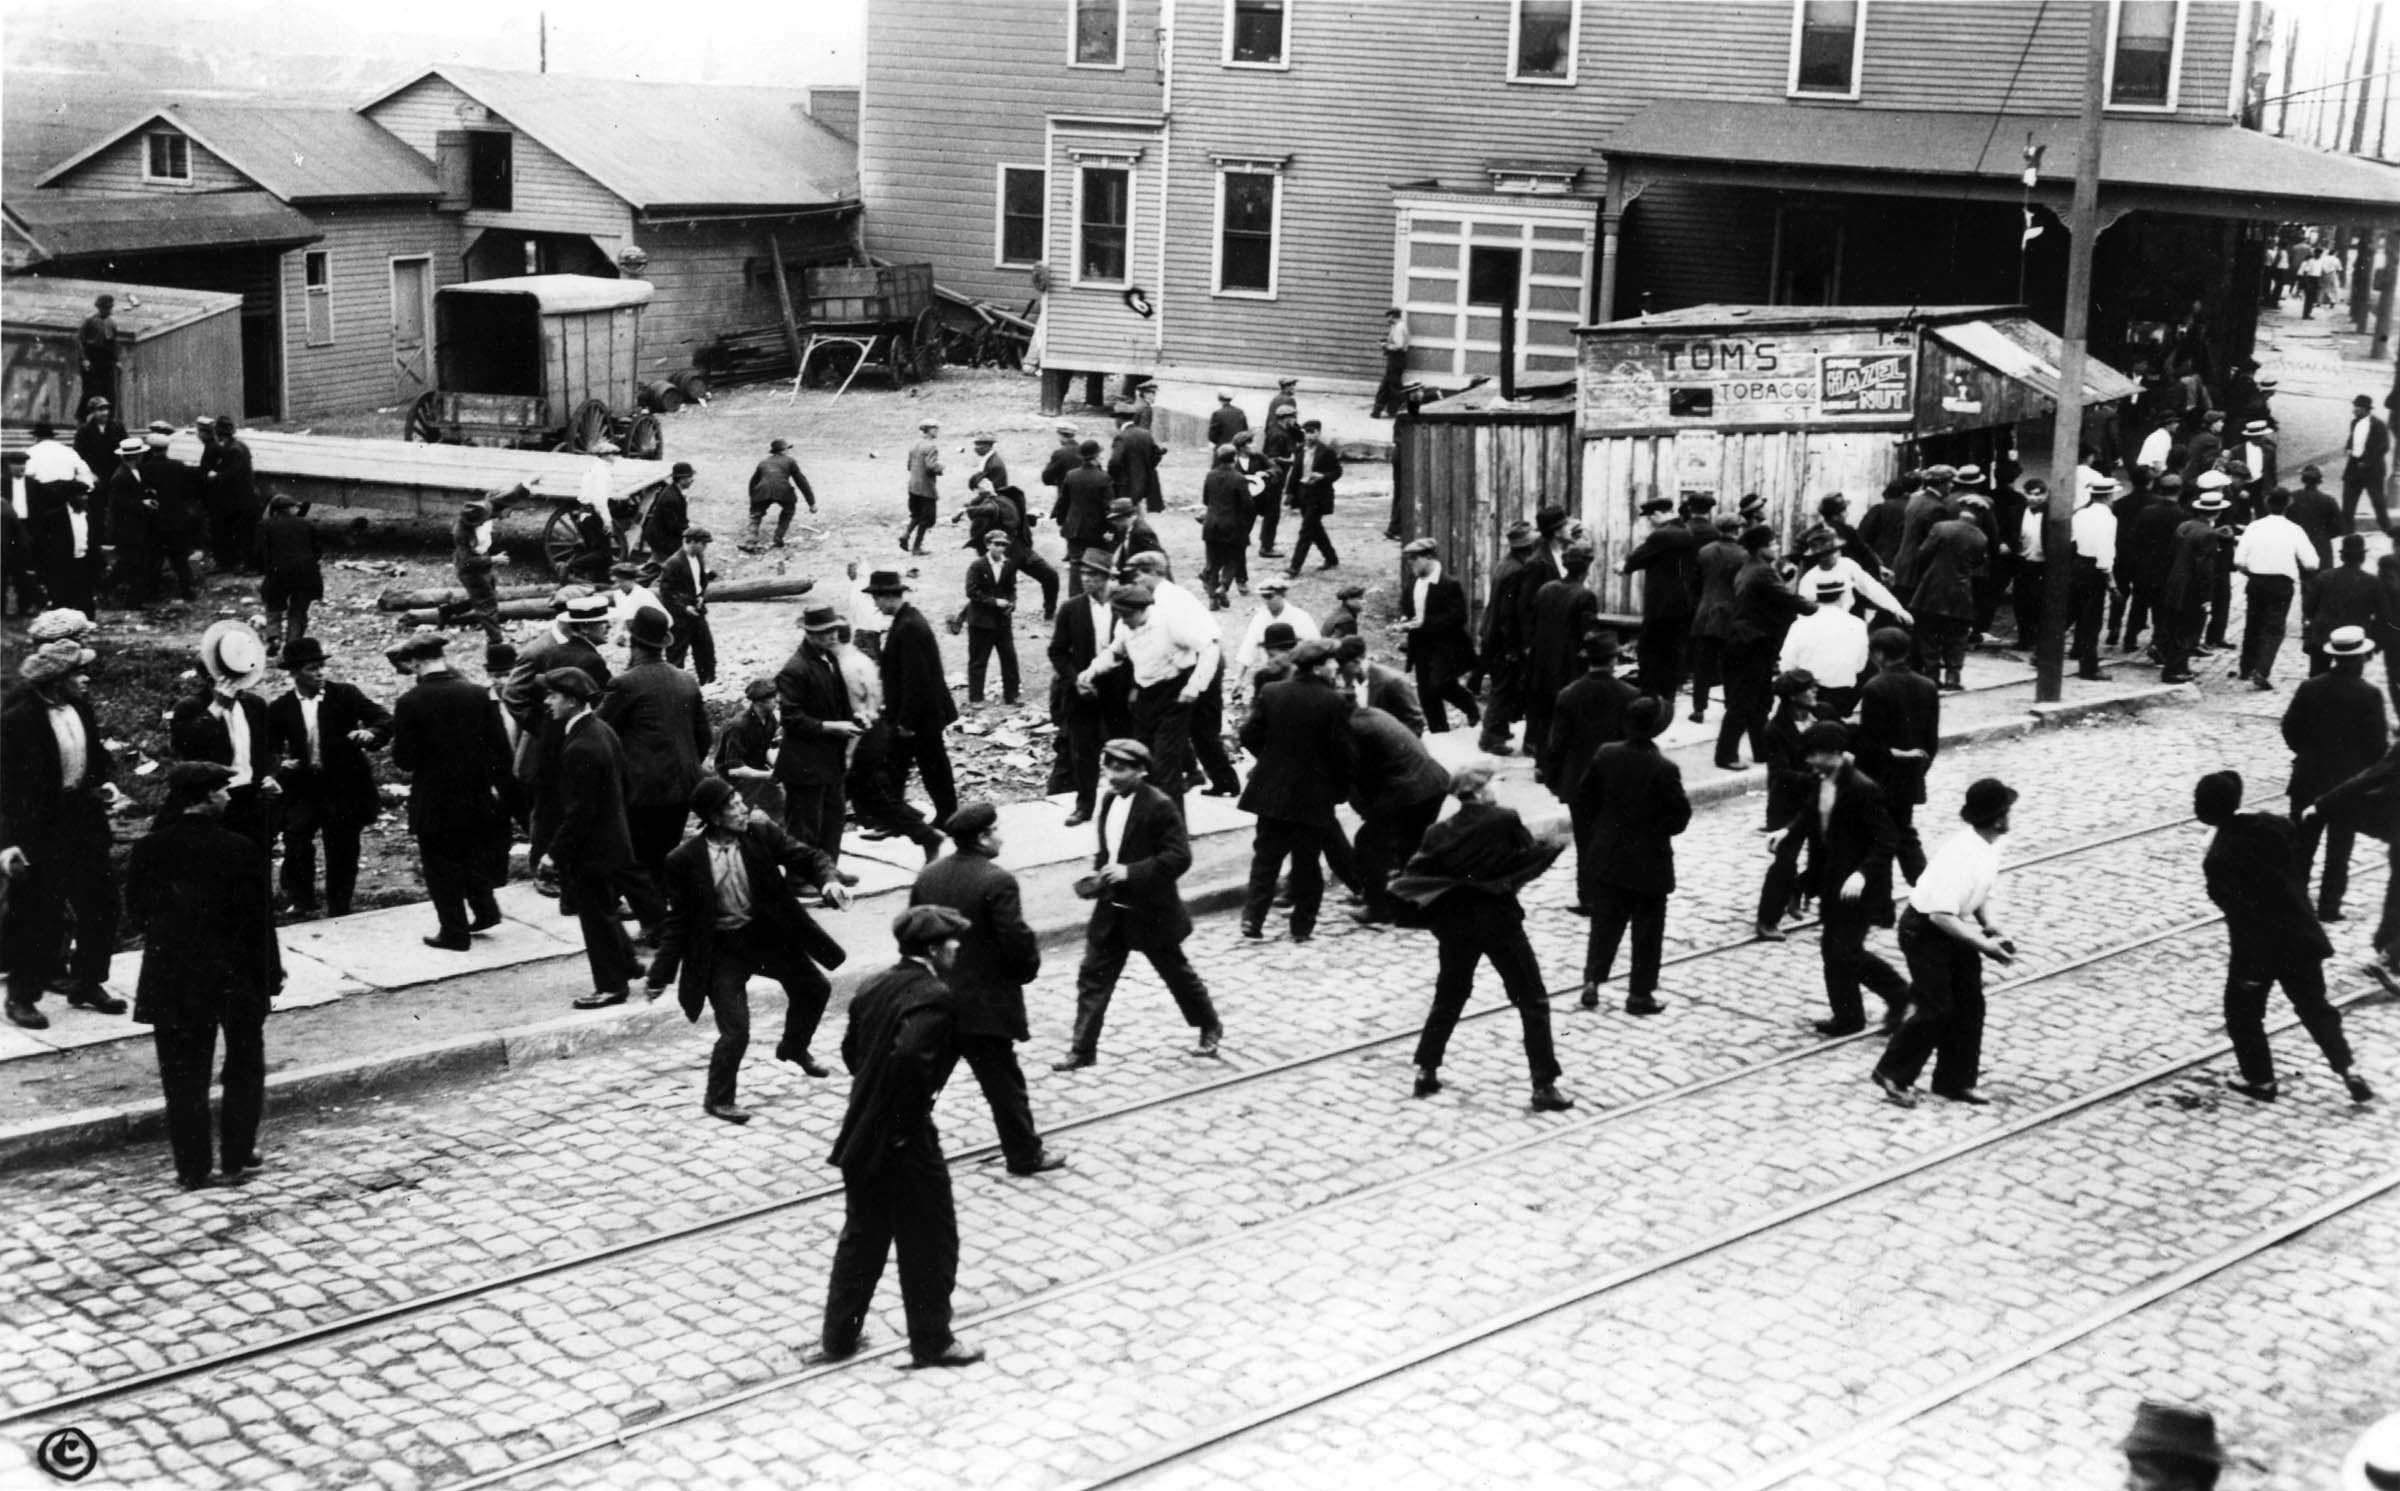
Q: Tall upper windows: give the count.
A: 5